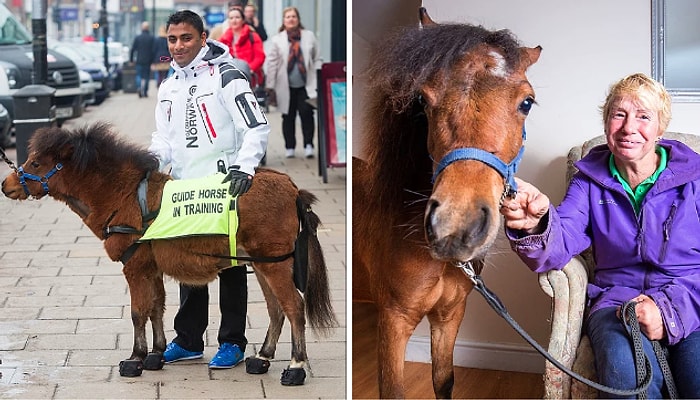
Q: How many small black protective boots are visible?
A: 4